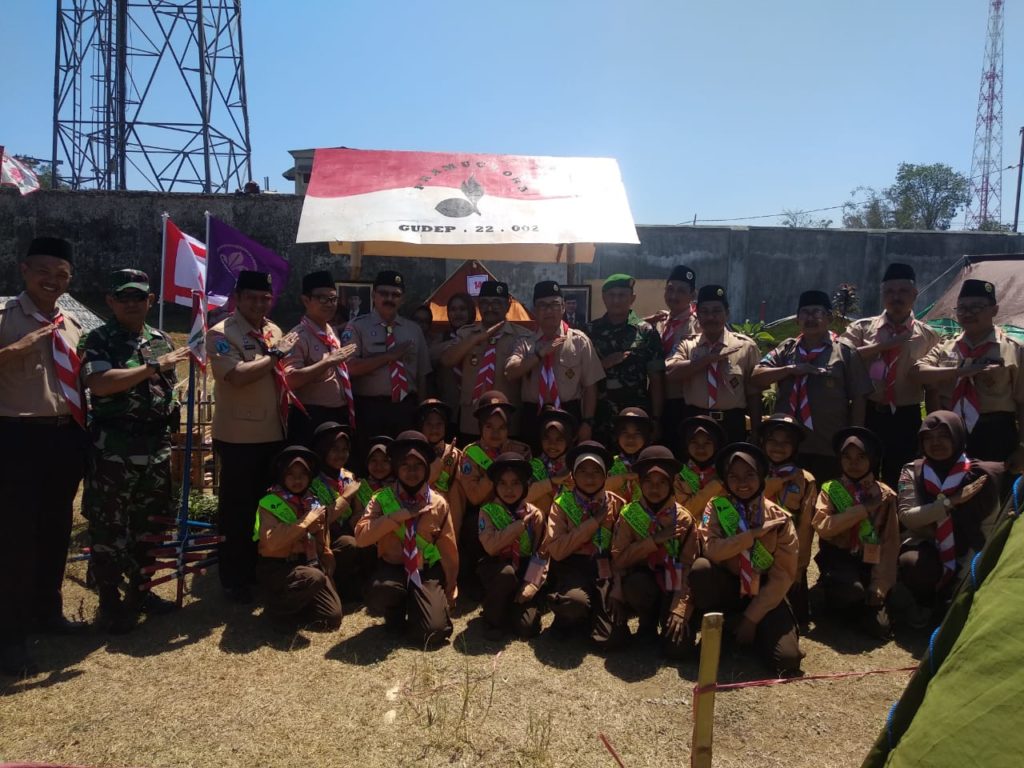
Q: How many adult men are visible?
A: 13